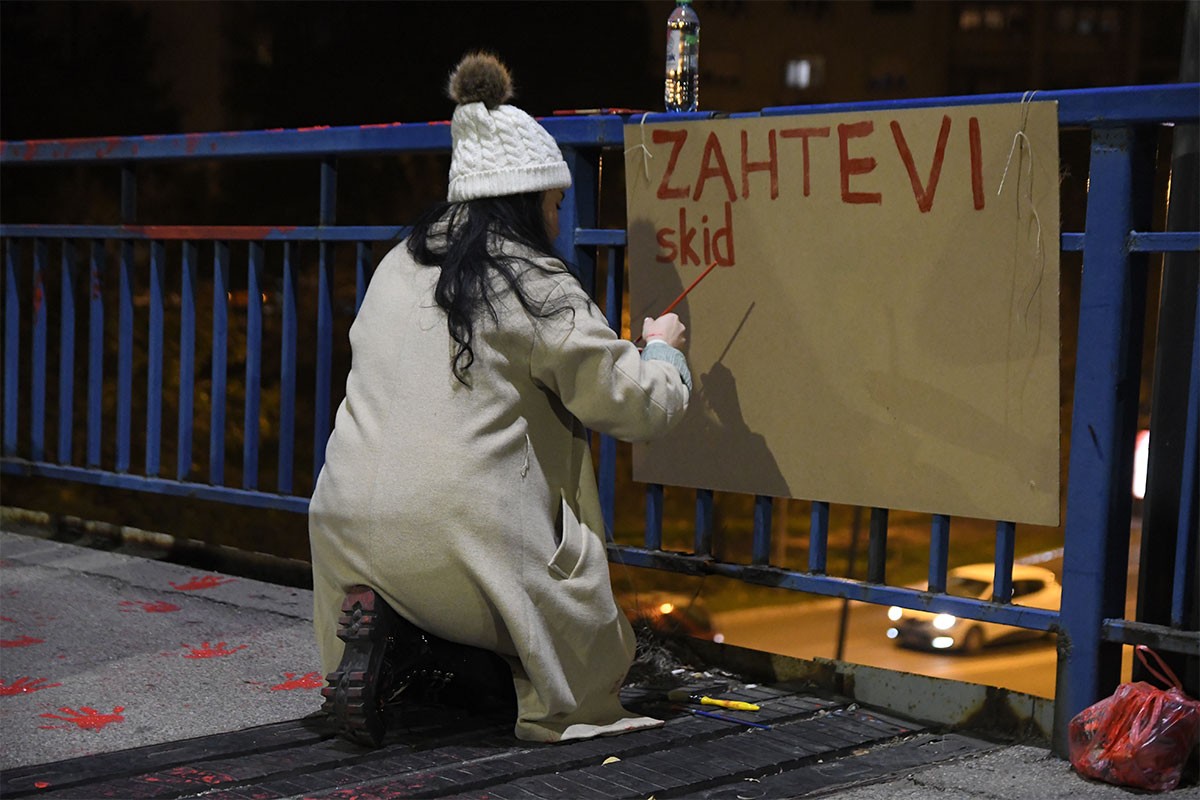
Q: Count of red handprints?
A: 7